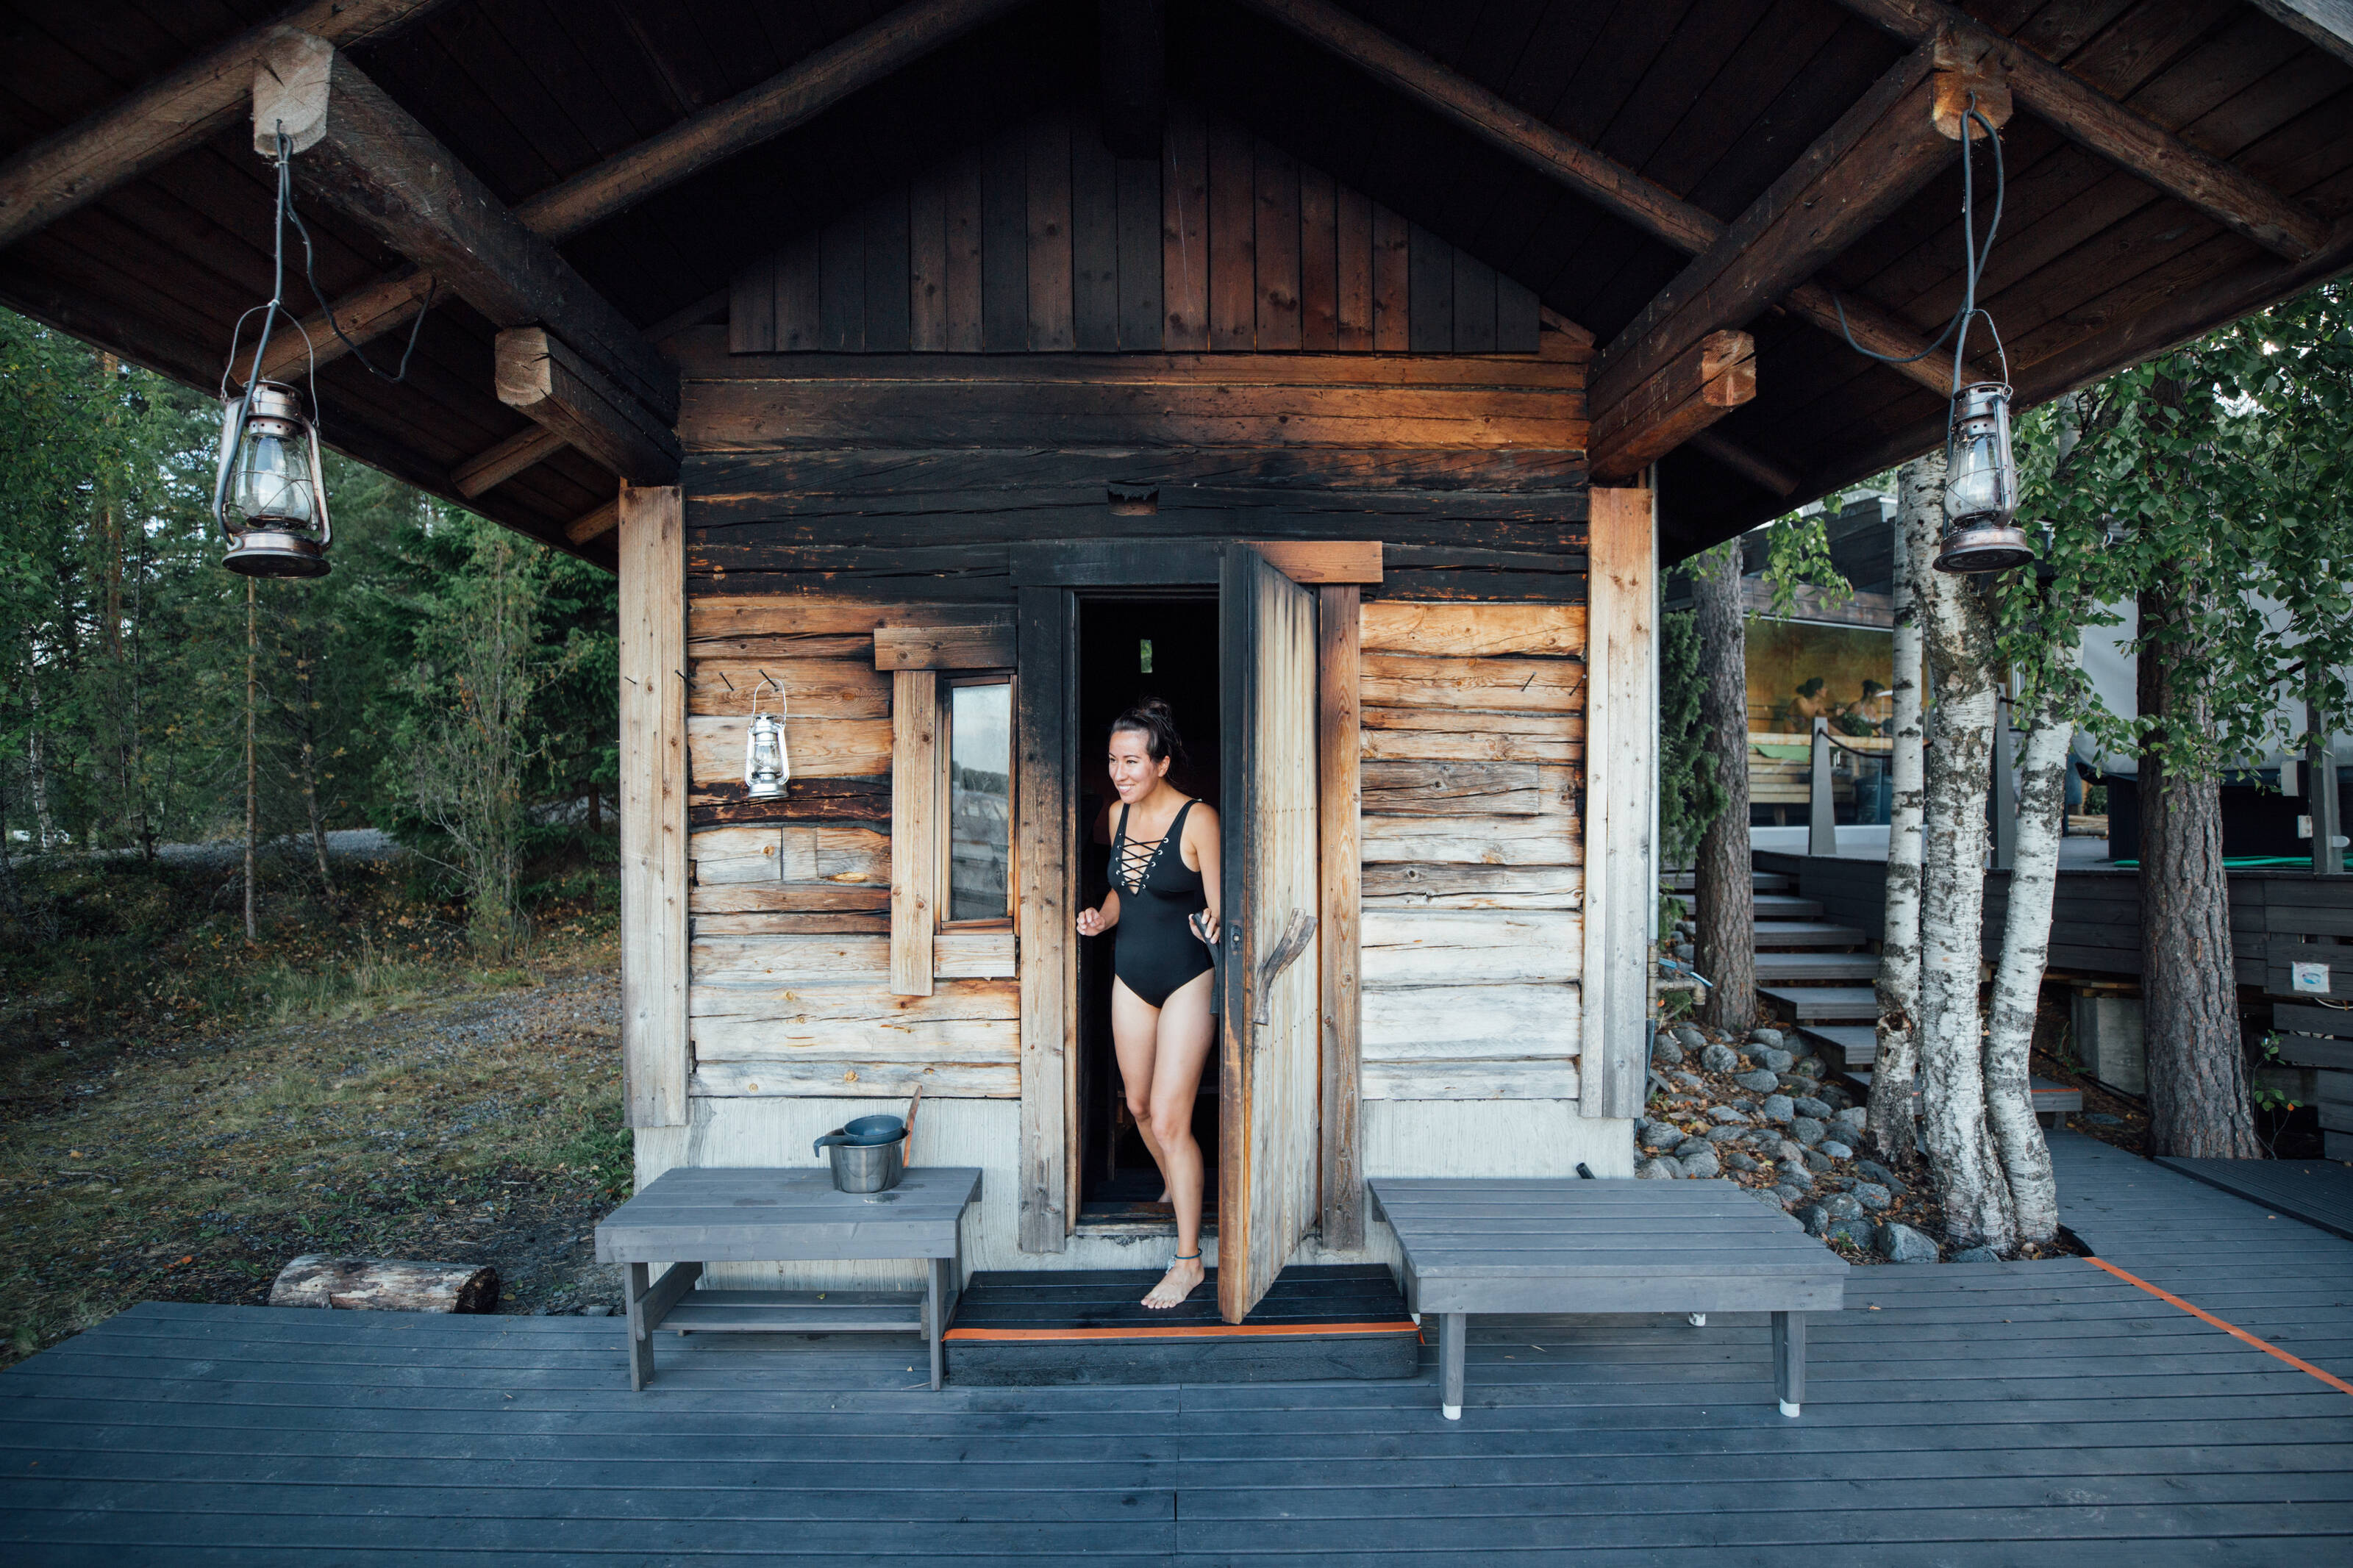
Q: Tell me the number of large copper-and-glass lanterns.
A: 2